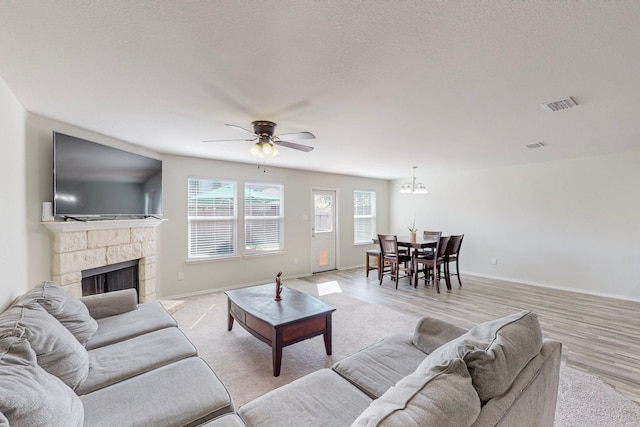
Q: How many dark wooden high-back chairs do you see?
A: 4